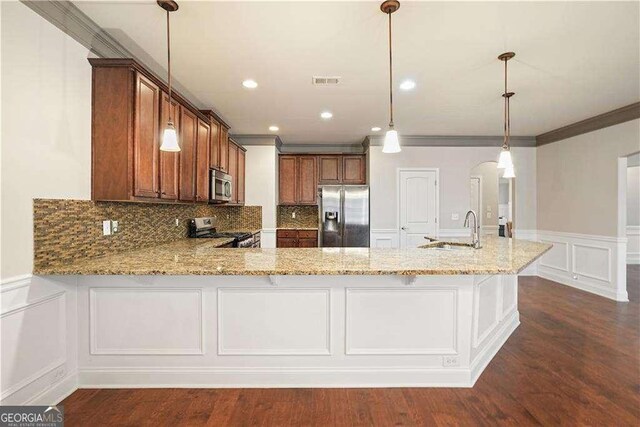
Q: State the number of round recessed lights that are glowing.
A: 5